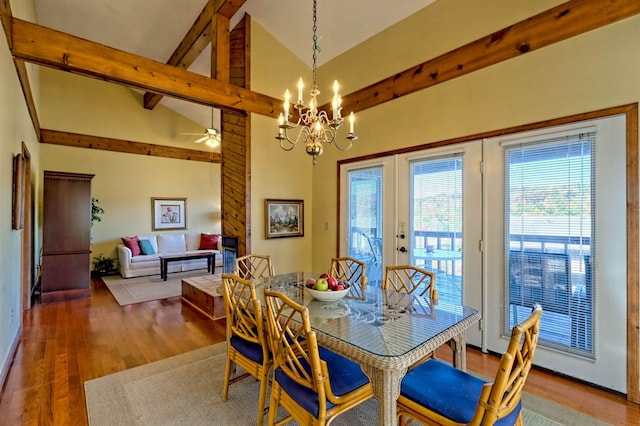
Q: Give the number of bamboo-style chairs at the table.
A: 6